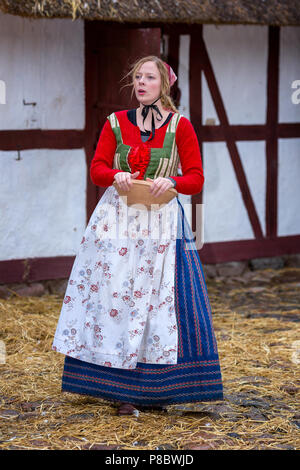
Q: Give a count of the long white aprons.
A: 1